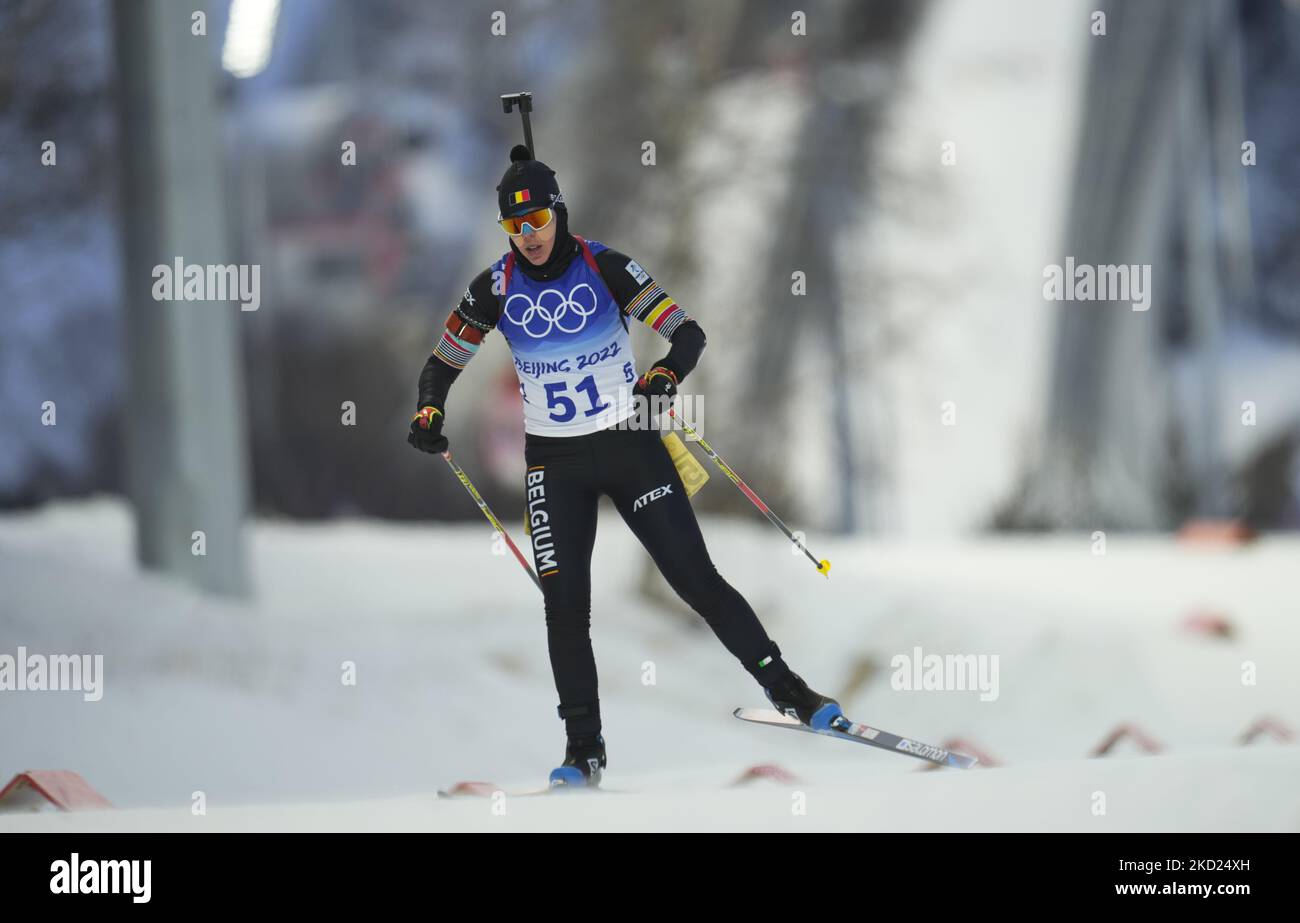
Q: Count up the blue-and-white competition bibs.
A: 1